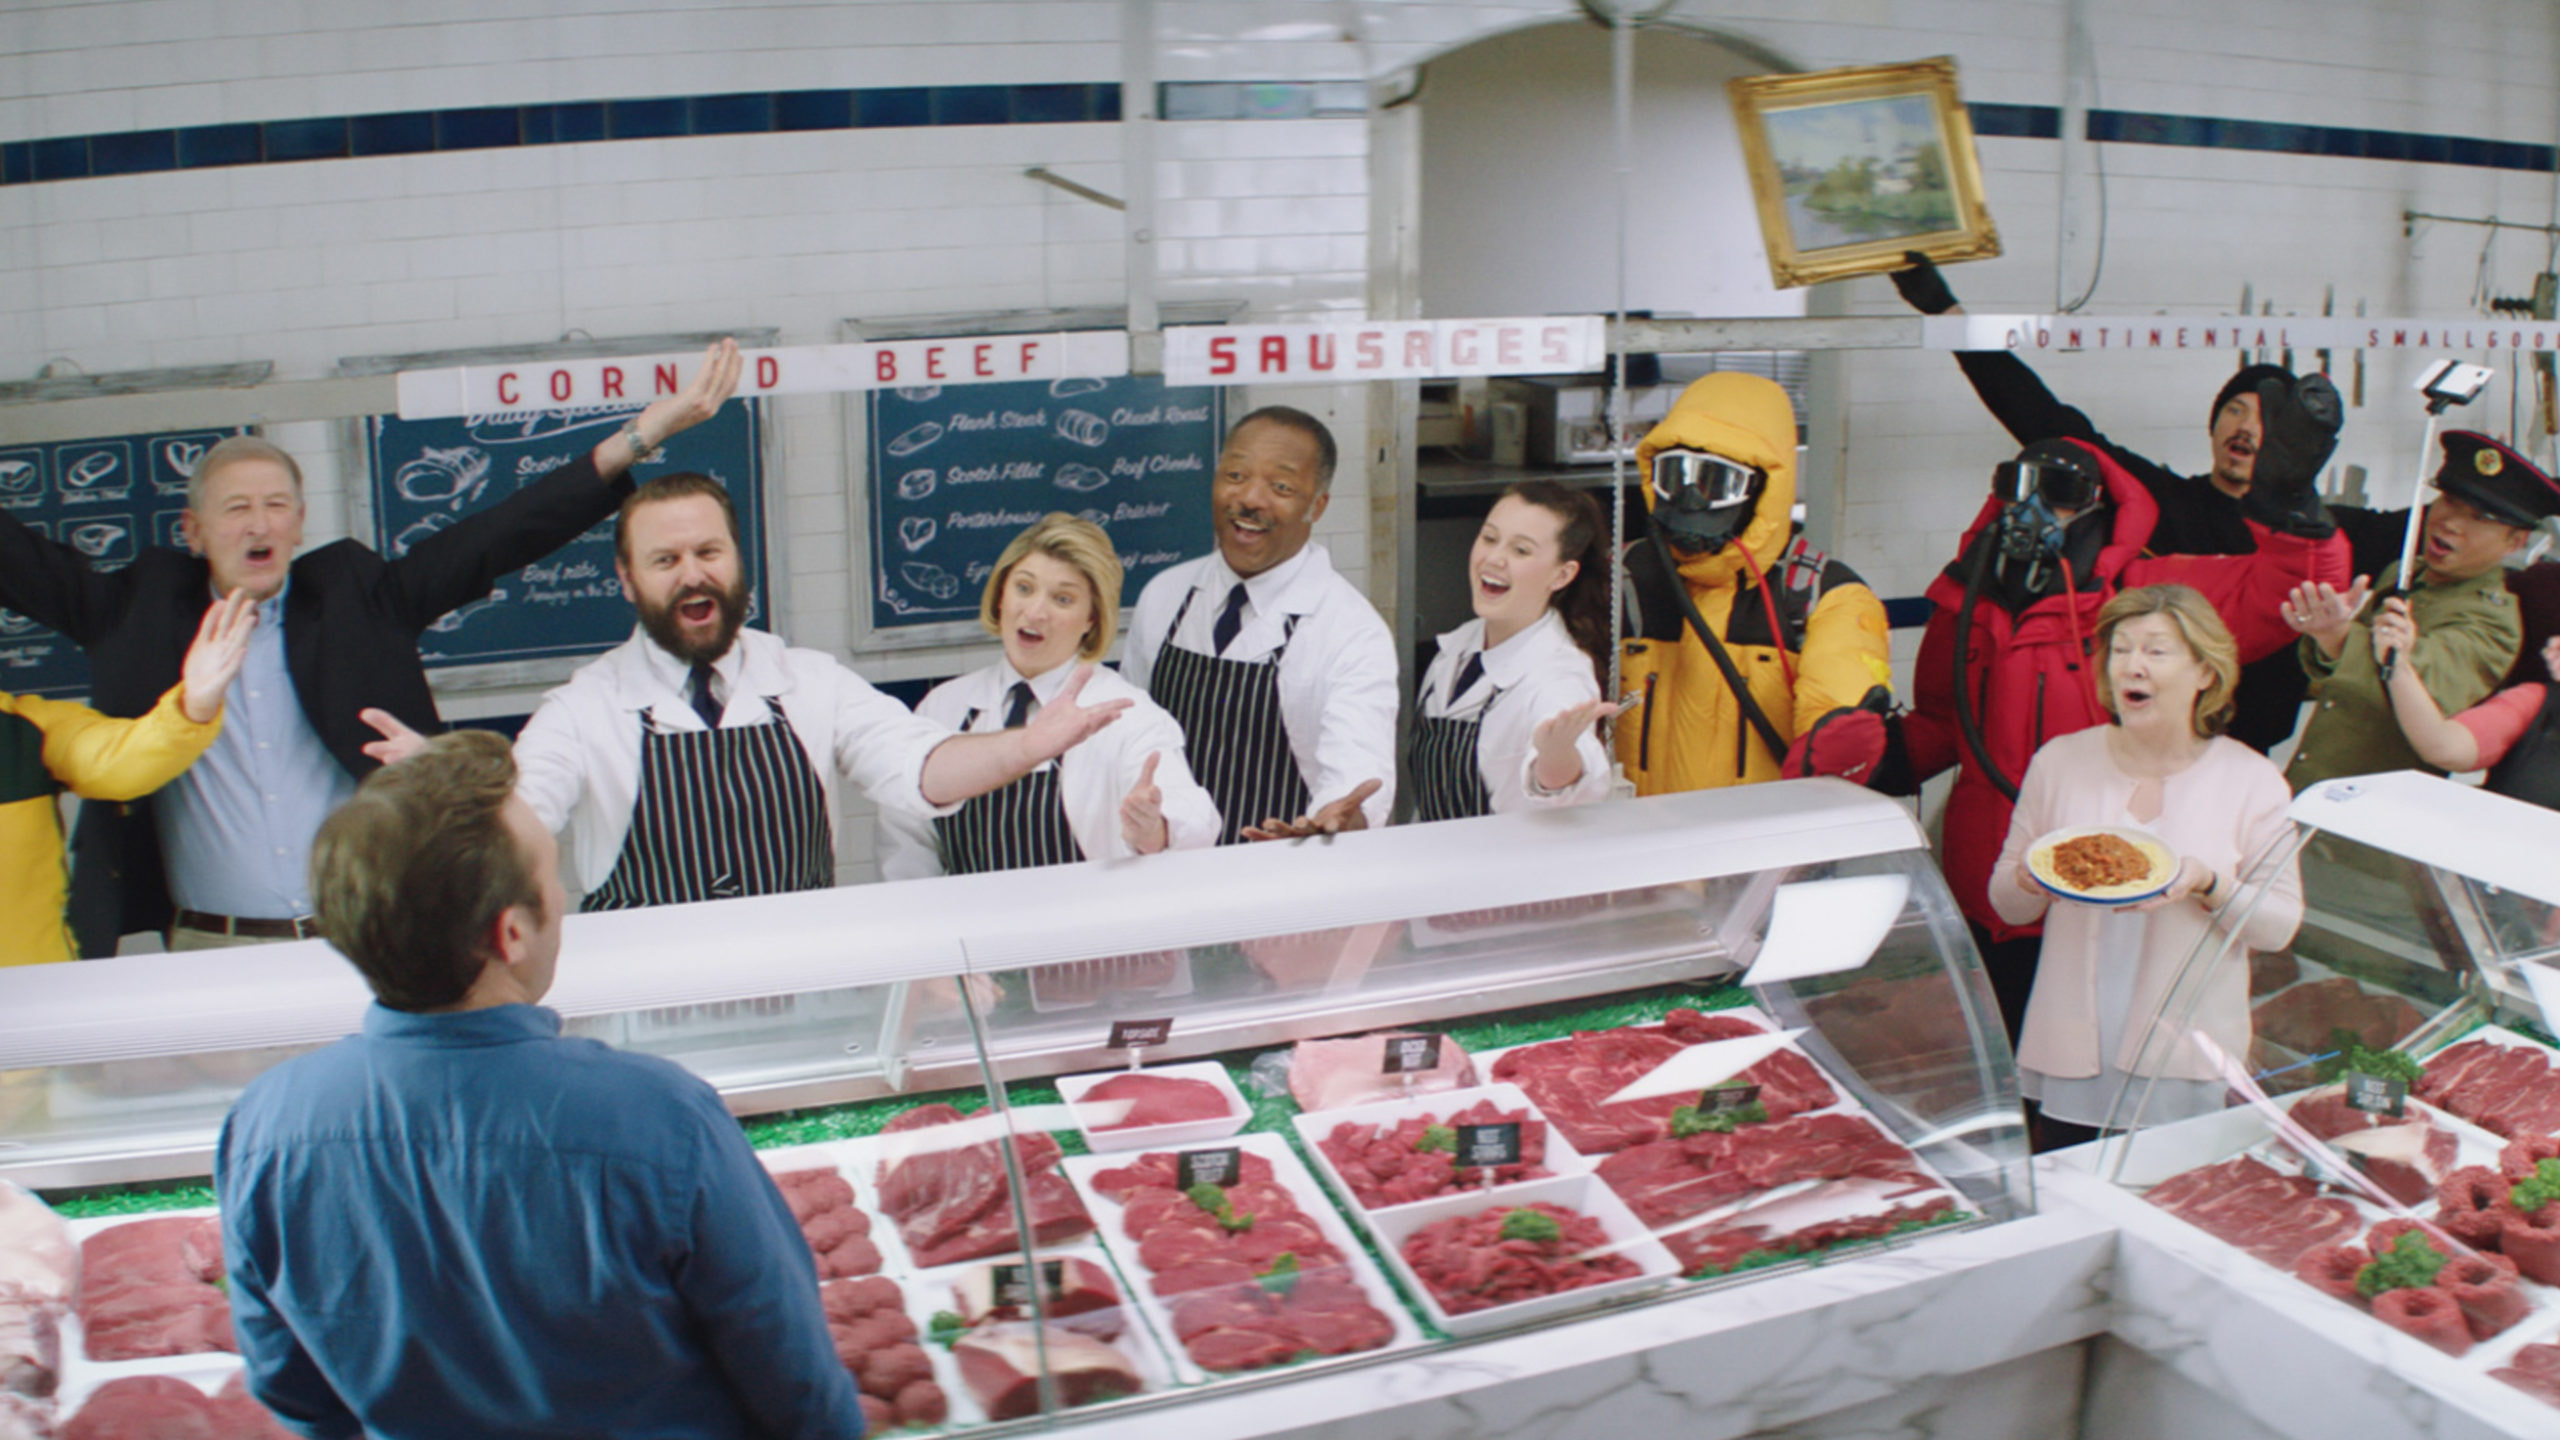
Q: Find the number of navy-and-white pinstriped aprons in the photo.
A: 4